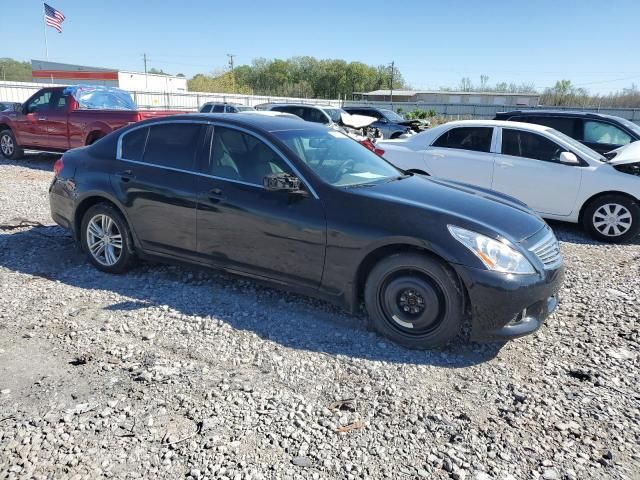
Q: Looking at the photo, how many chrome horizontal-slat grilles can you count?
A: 1